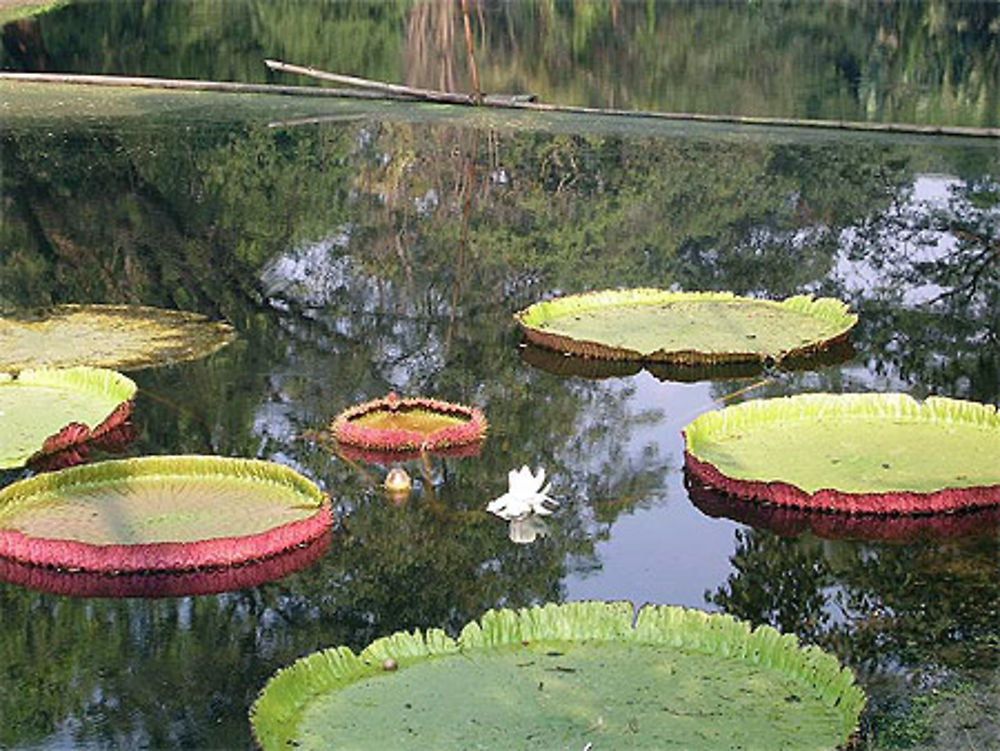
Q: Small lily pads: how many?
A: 1